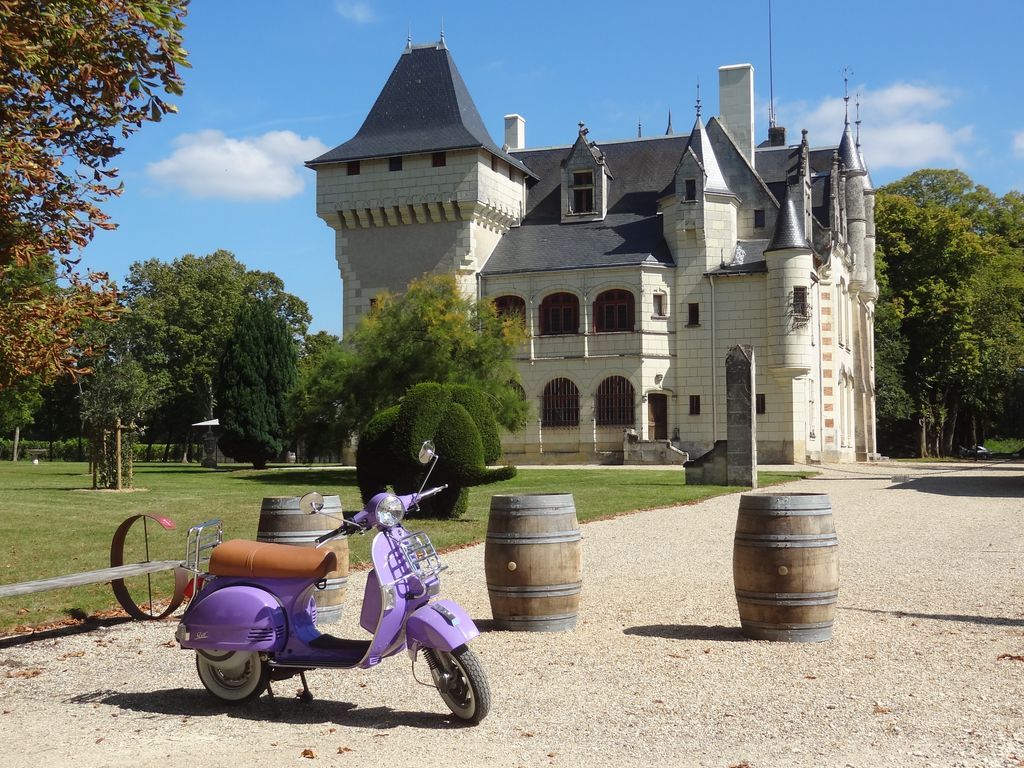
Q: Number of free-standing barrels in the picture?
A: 3